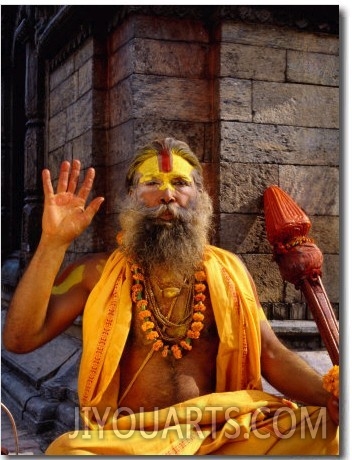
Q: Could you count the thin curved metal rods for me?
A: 1